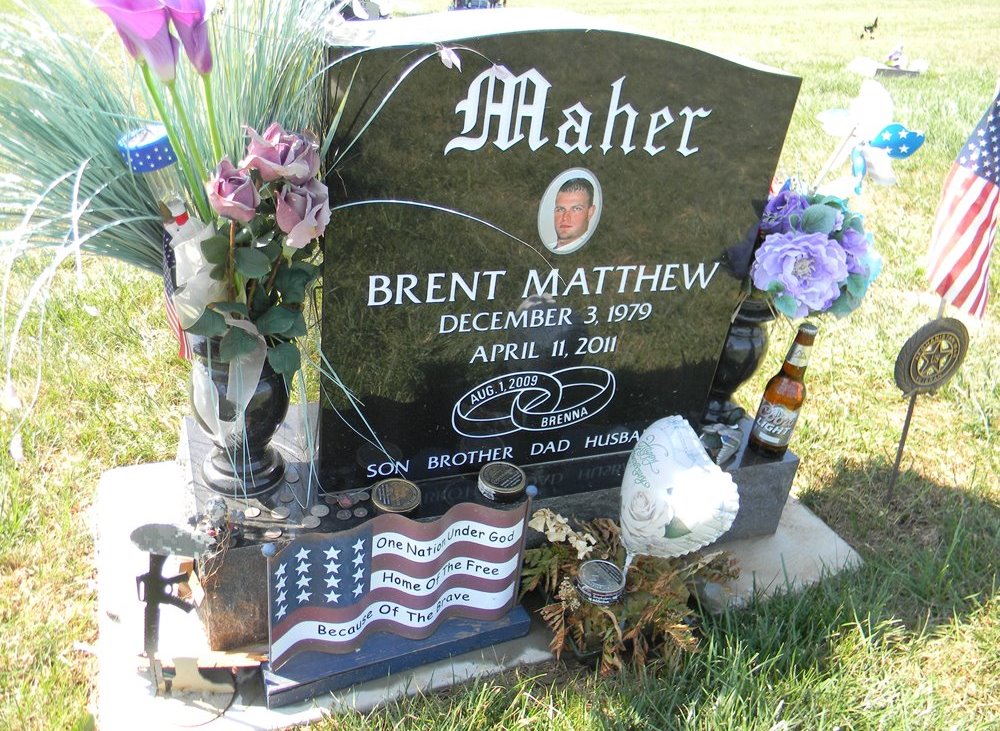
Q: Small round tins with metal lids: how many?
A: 3